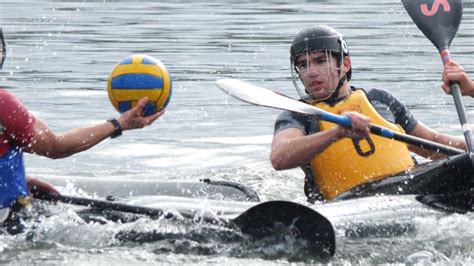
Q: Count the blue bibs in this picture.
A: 1